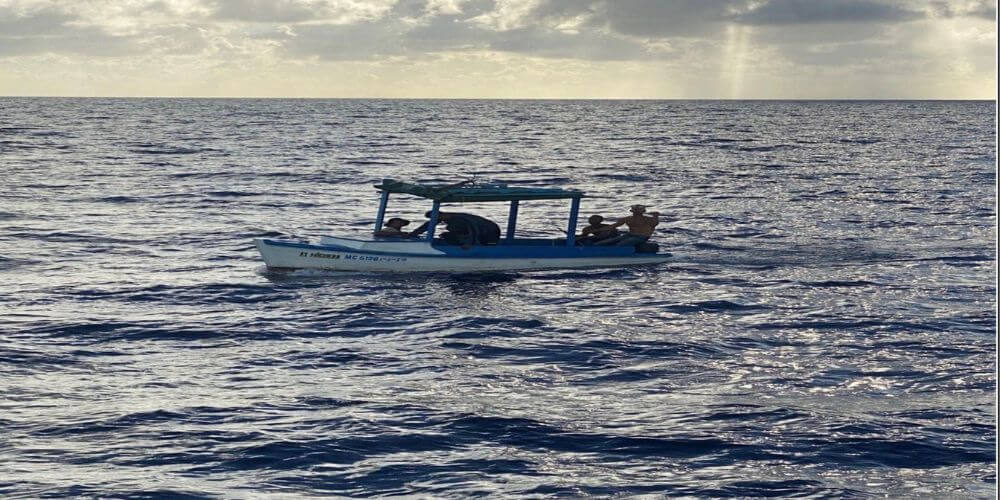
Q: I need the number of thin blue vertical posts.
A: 4